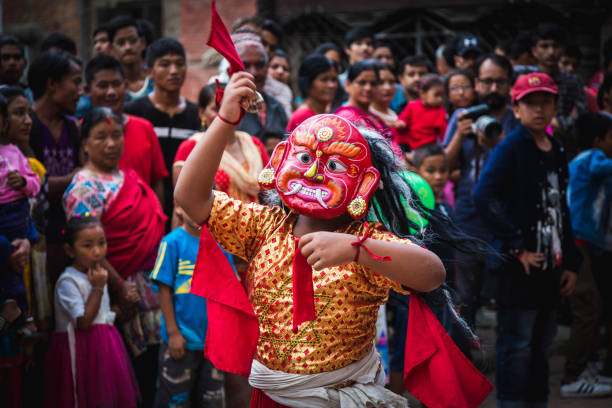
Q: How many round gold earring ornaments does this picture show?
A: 2